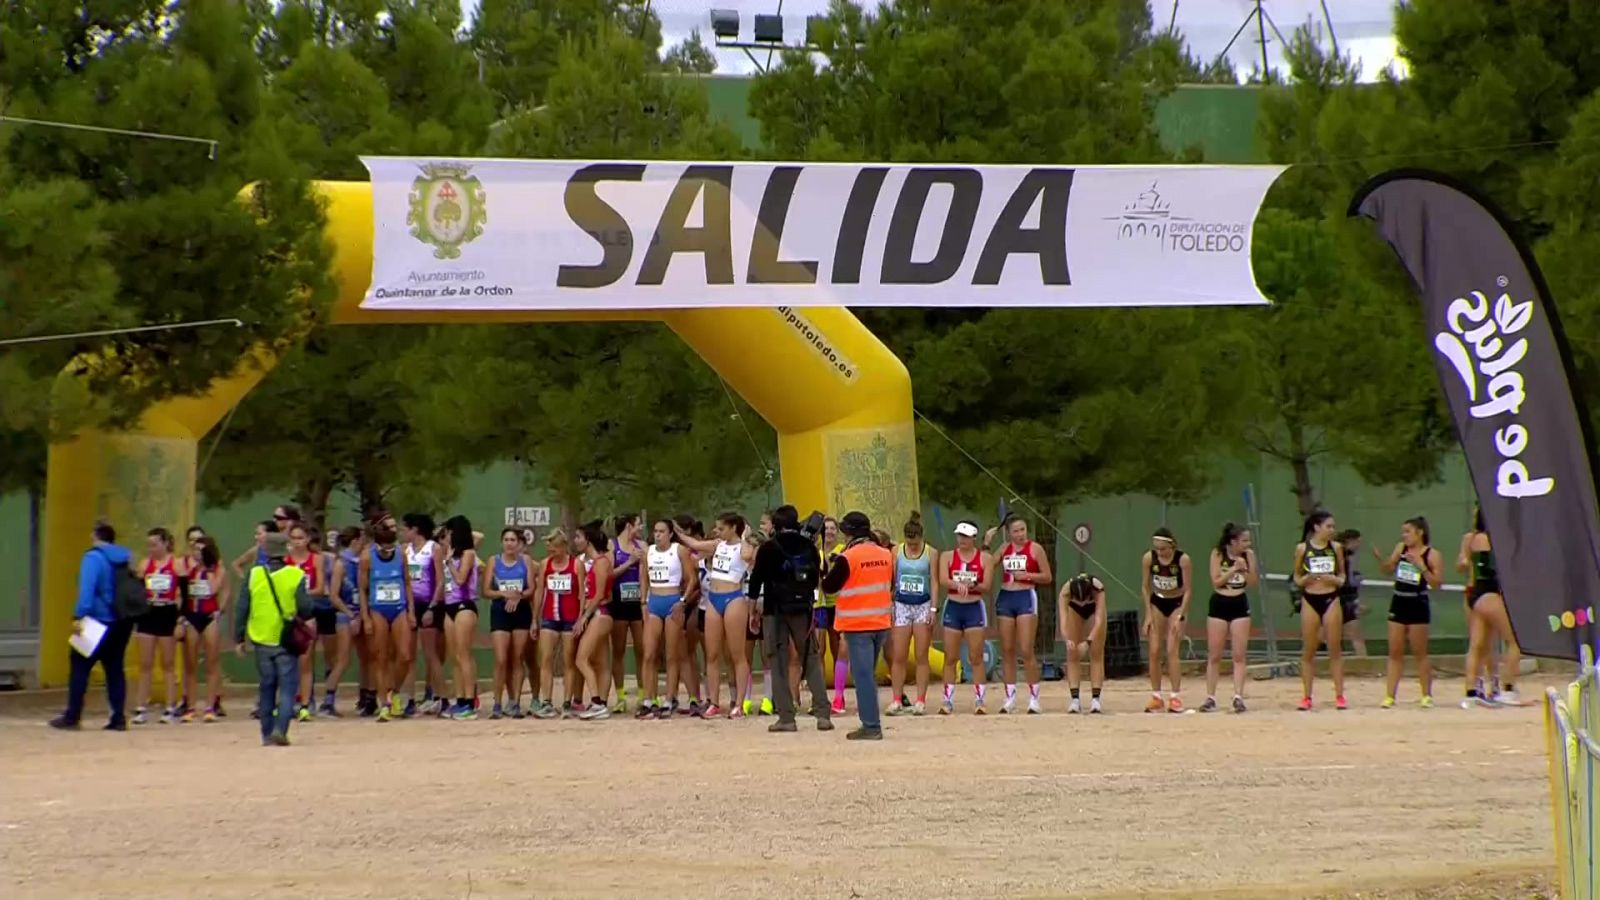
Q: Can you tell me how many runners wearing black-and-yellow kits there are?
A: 4